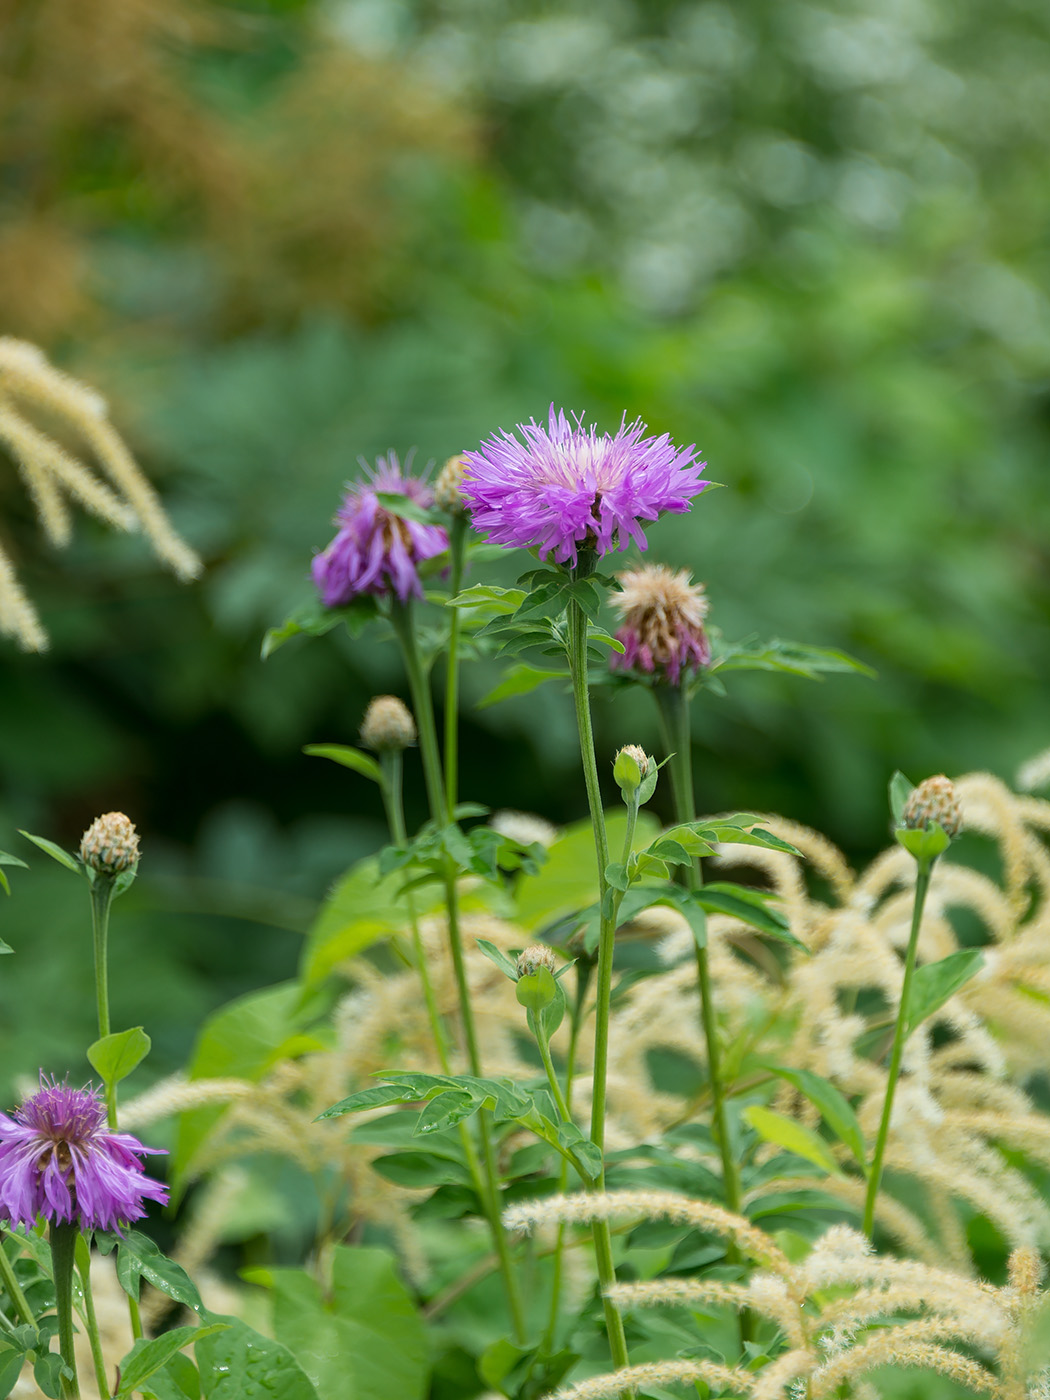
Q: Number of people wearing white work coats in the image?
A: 0